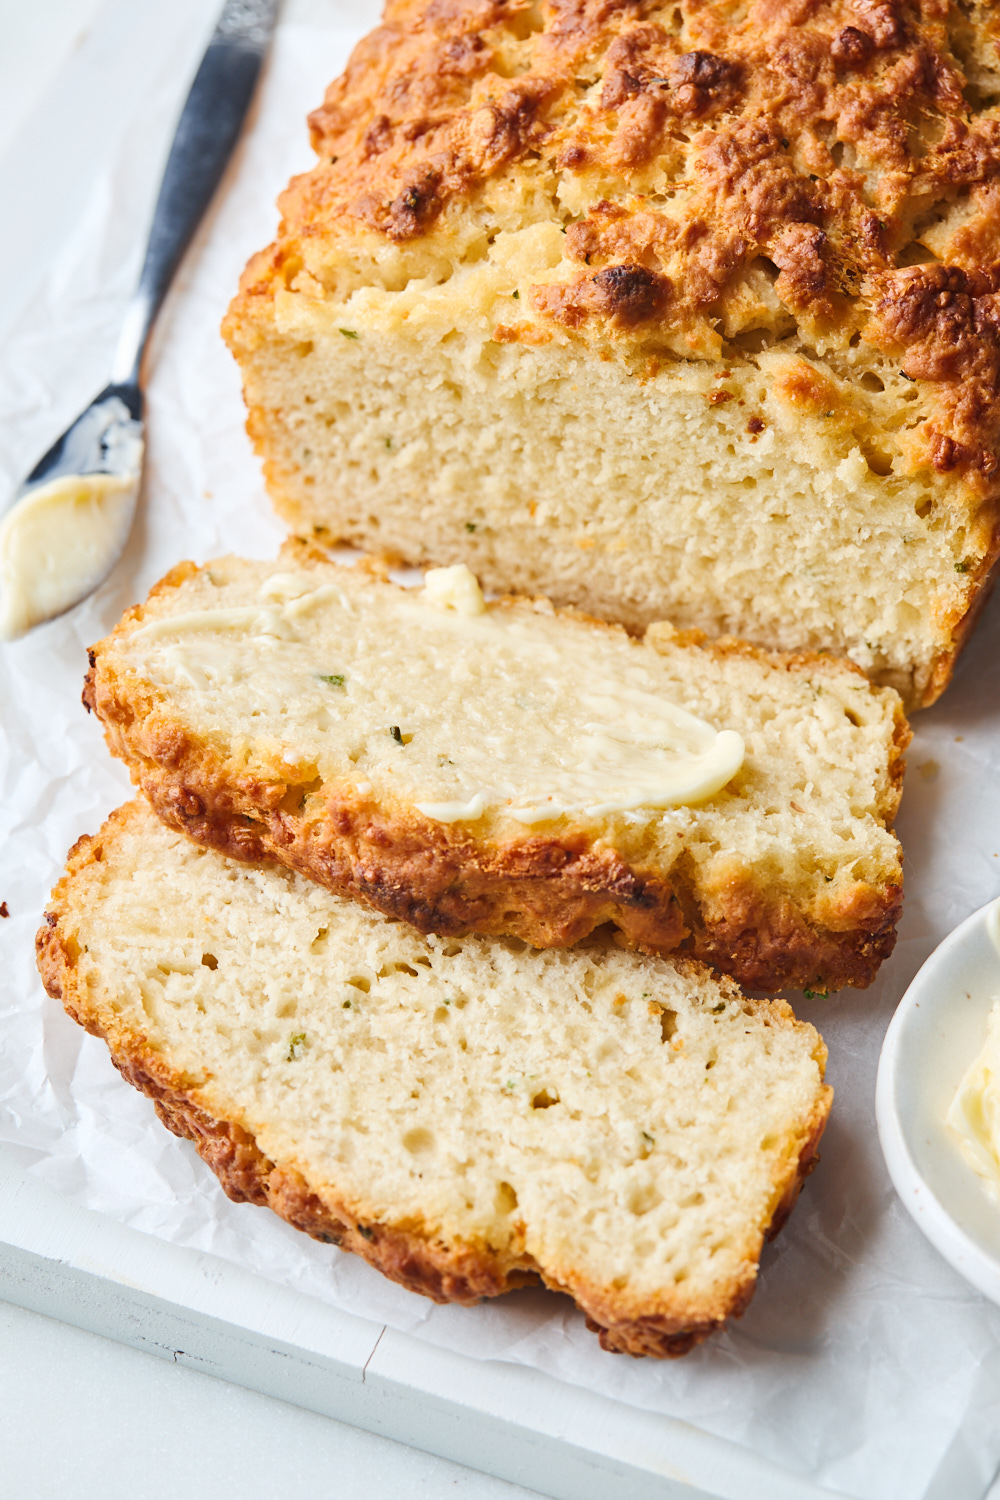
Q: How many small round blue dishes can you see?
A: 0